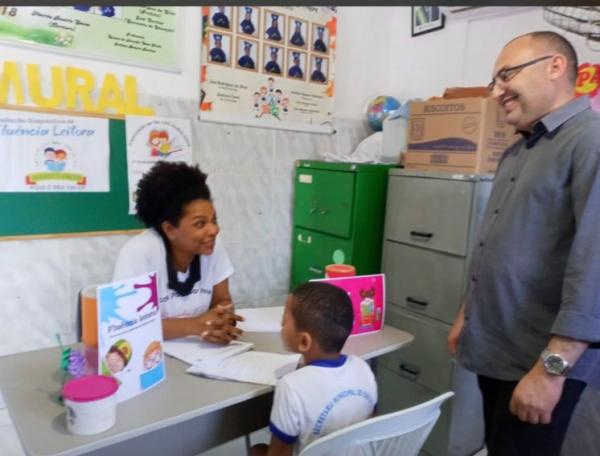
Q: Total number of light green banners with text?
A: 1